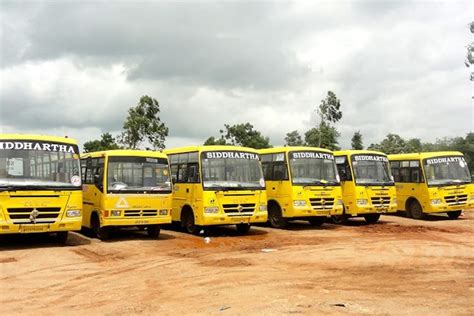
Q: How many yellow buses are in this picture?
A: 6